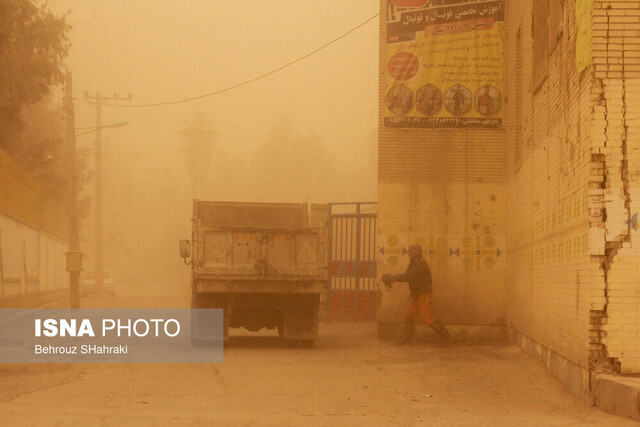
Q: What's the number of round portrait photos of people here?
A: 4